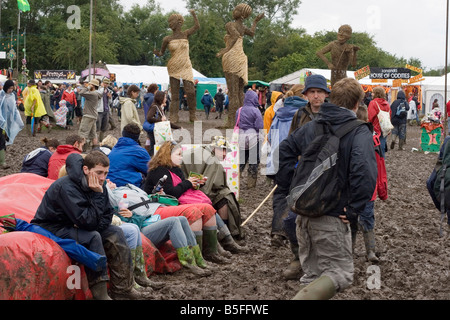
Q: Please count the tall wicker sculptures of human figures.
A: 3